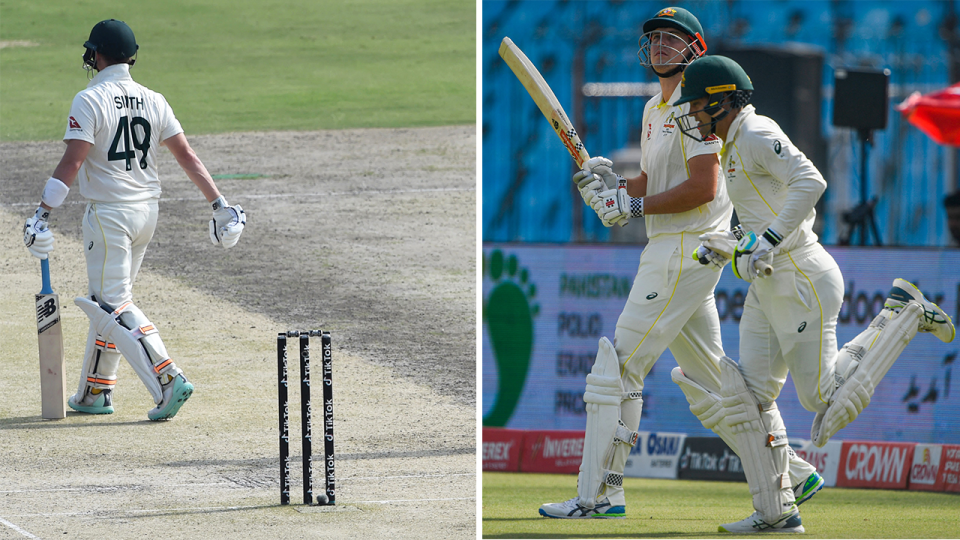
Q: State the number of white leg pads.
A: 6